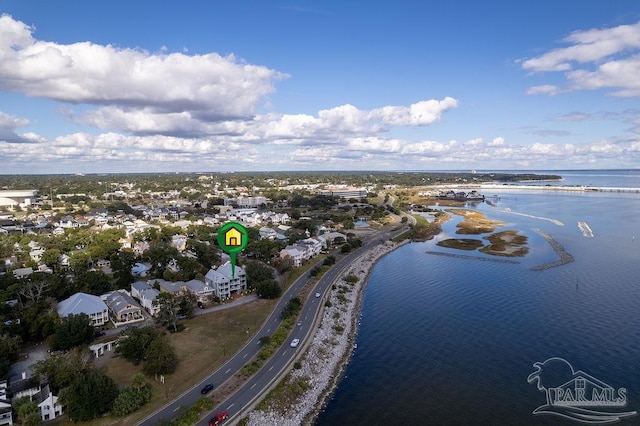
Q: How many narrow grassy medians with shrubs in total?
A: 1